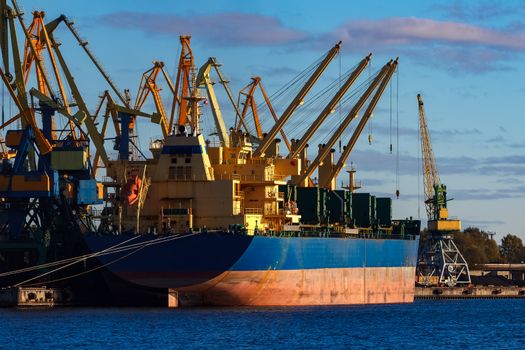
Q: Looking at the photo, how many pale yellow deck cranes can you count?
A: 4